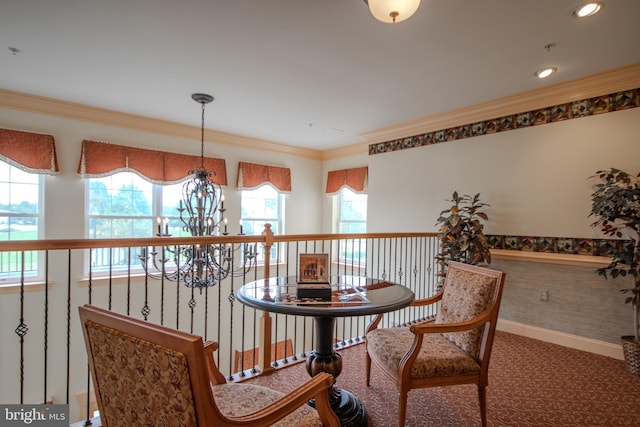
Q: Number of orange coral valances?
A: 4